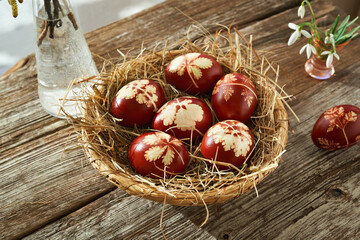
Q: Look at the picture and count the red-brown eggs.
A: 7